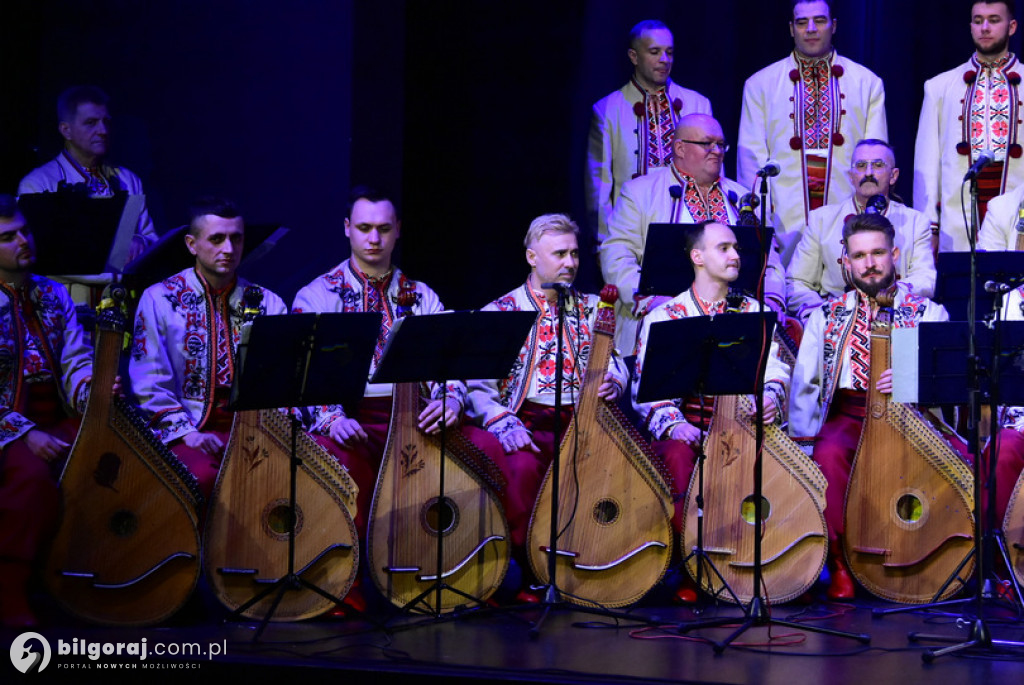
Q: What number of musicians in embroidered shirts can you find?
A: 12